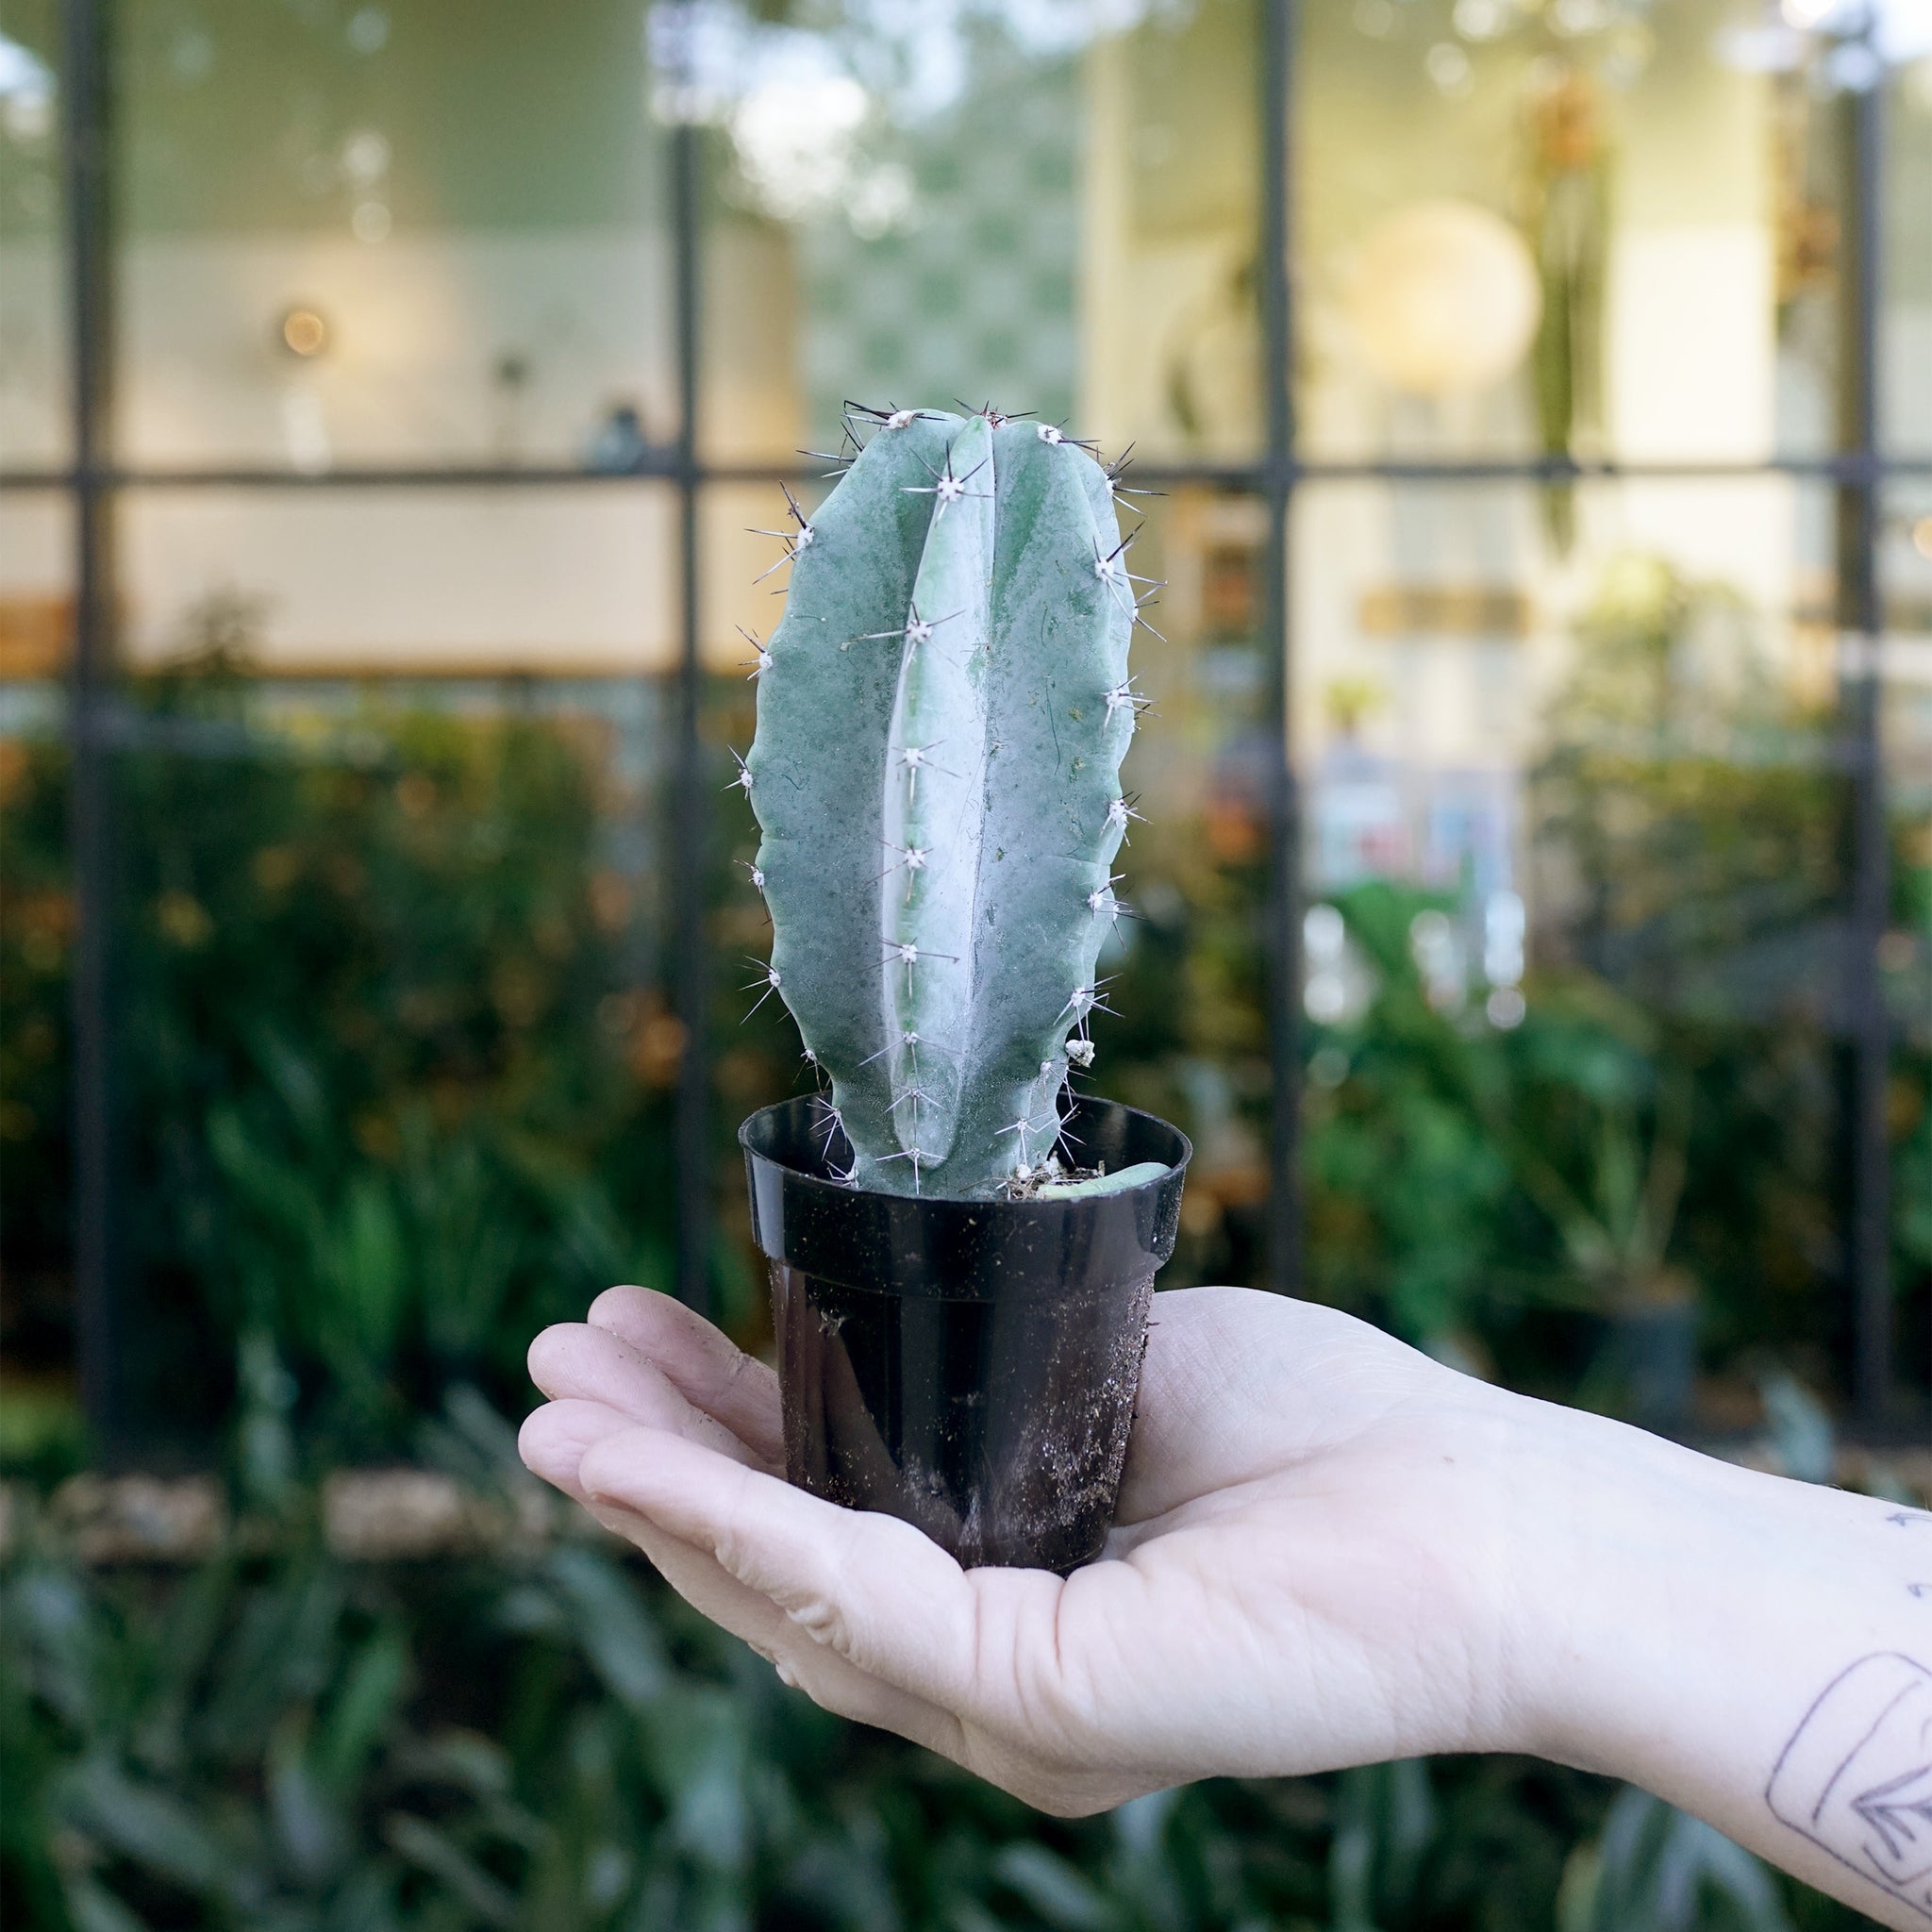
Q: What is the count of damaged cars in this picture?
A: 0